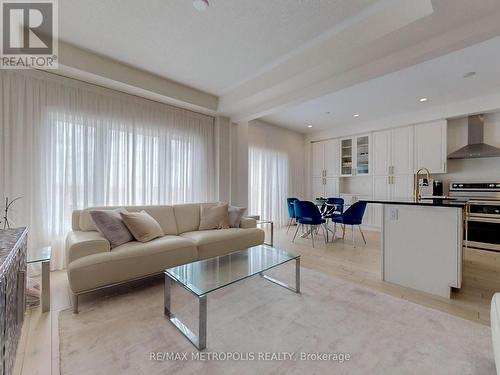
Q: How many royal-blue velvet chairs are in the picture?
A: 4